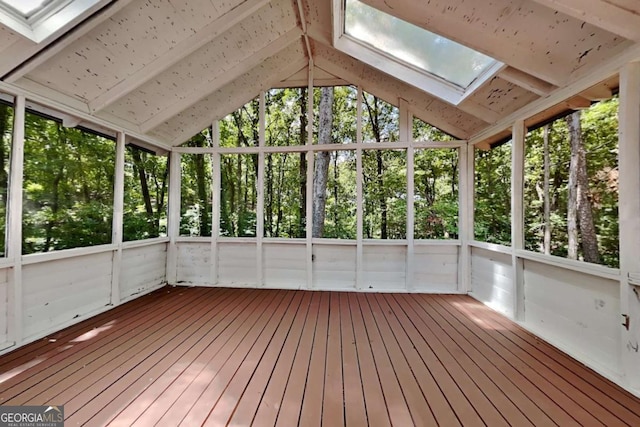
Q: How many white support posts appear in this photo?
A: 11